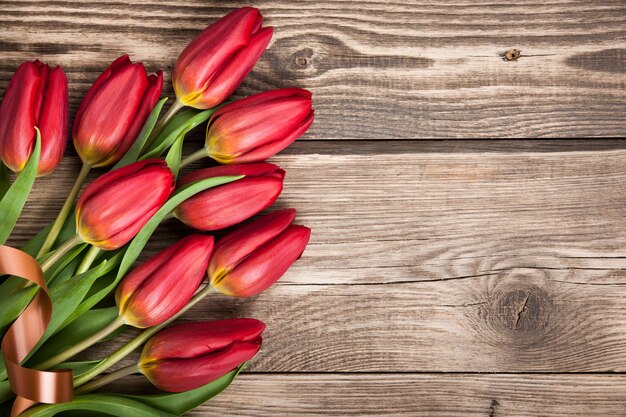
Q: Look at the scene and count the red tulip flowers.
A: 9